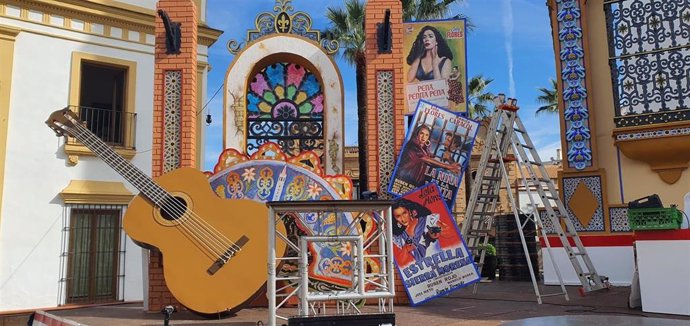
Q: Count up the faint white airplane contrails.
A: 1